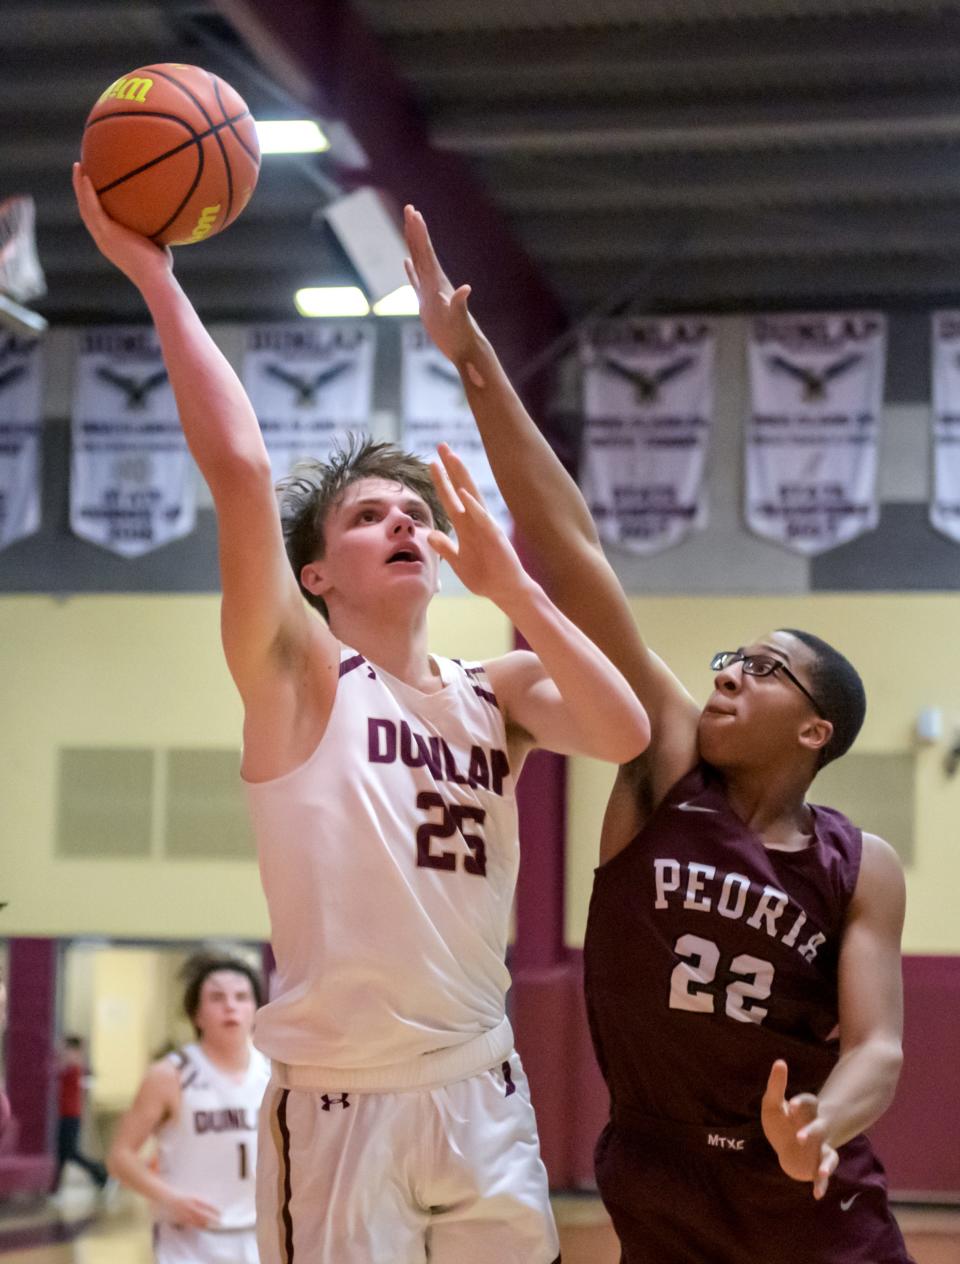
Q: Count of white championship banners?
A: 7